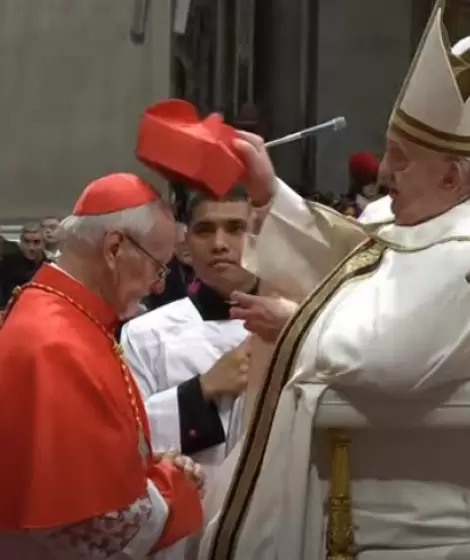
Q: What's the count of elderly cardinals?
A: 1